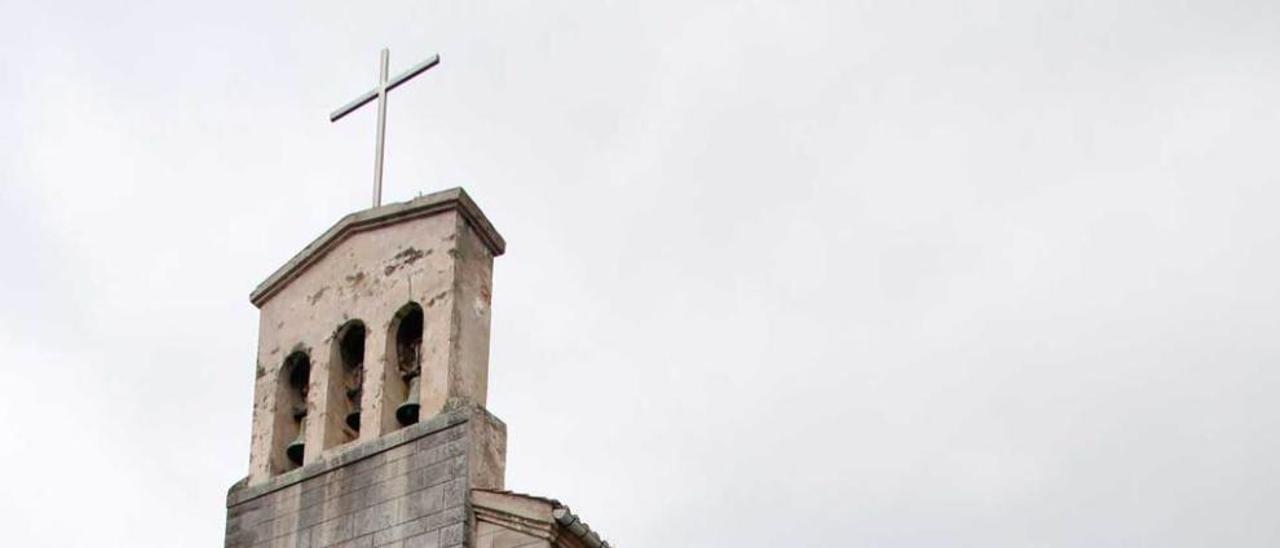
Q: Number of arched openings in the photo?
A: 3